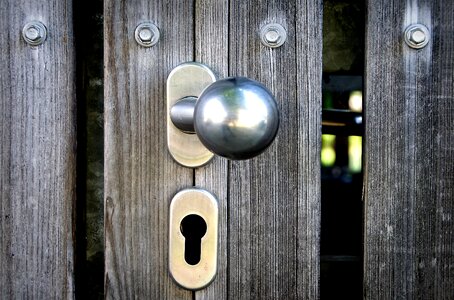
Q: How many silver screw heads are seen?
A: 4